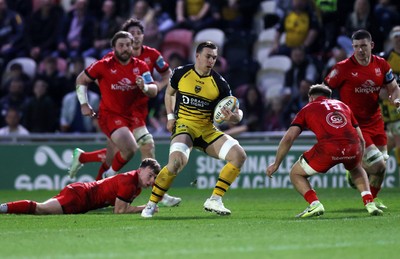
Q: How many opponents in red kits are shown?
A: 5